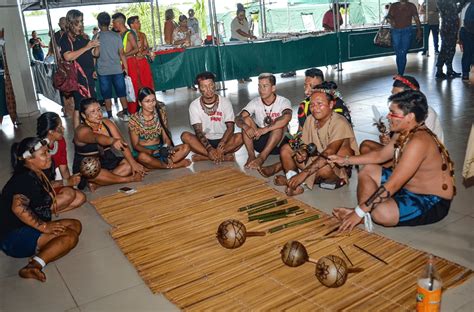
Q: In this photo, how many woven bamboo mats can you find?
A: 1